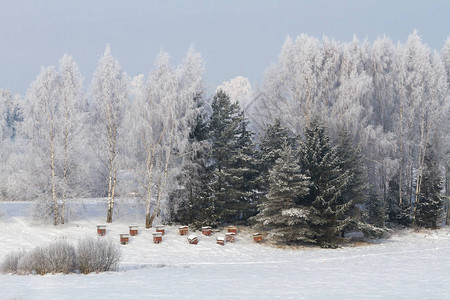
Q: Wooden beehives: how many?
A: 12